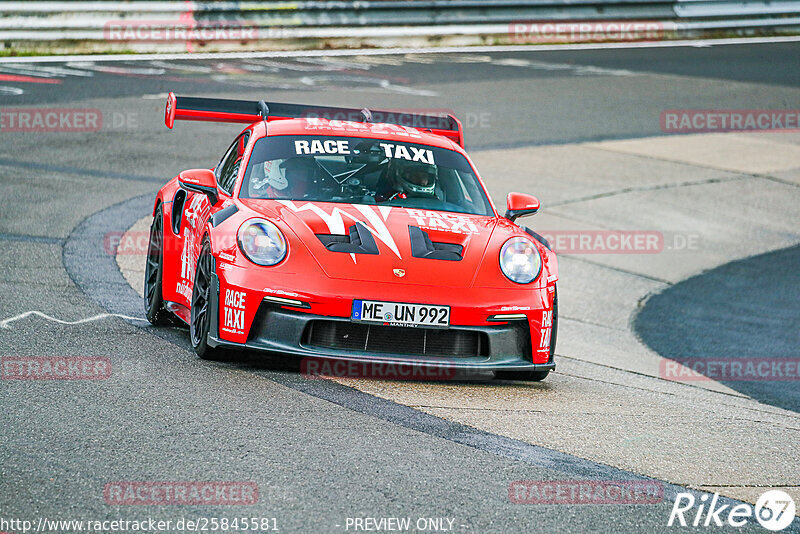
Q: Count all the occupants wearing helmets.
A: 2